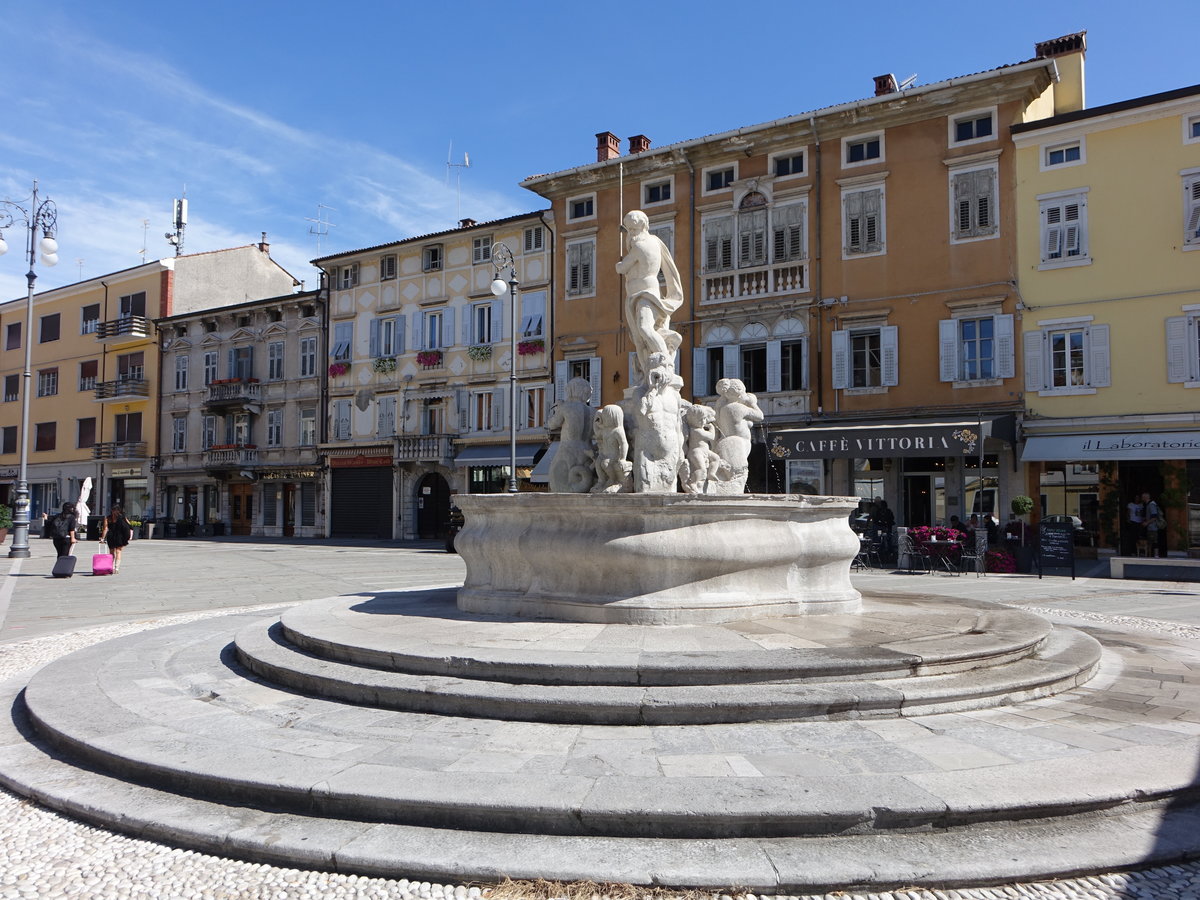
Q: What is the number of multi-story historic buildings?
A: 5